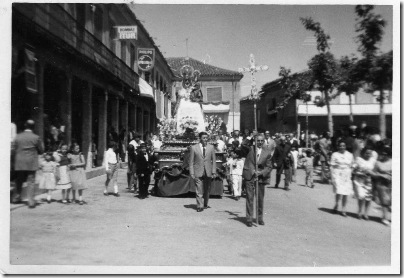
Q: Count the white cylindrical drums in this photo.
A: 0